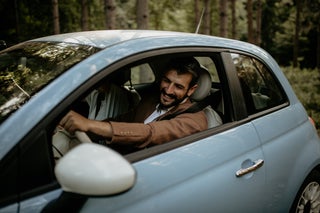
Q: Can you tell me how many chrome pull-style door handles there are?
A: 1